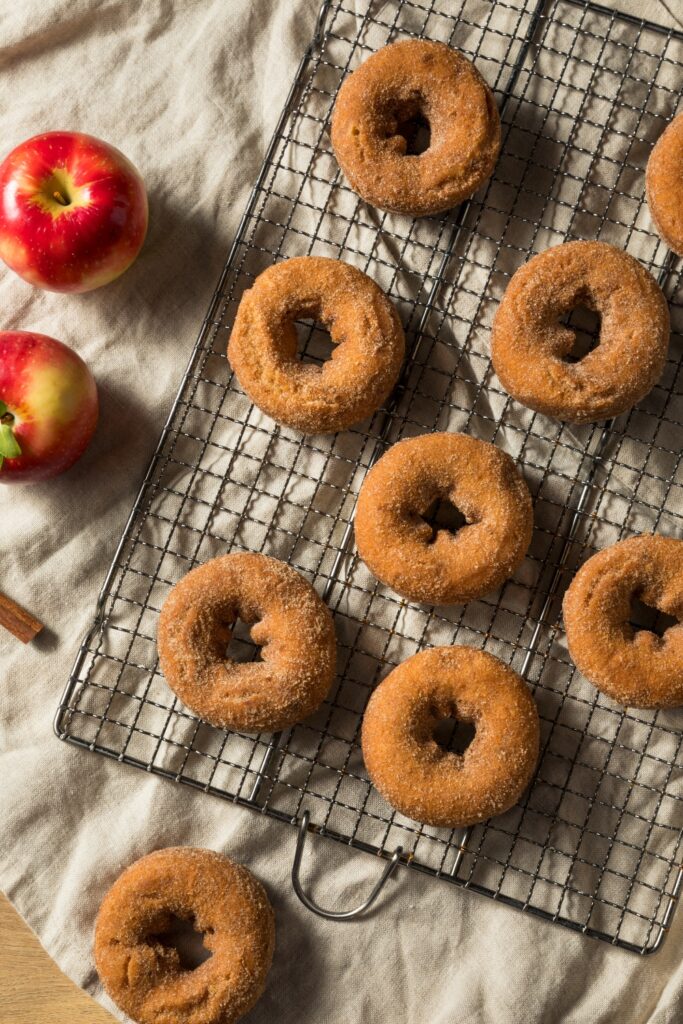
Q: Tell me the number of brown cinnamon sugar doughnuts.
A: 9